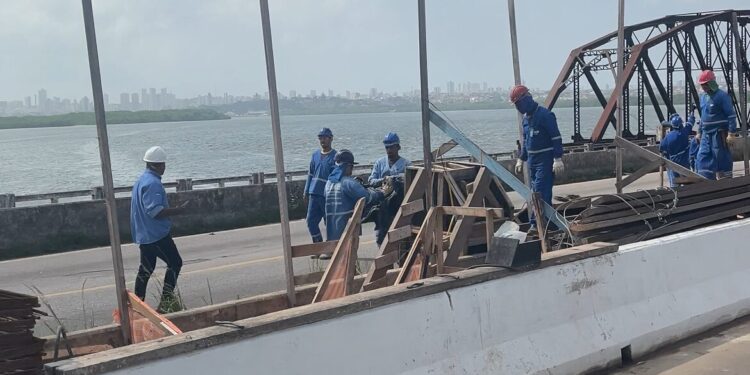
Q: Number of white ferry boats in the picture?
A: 0